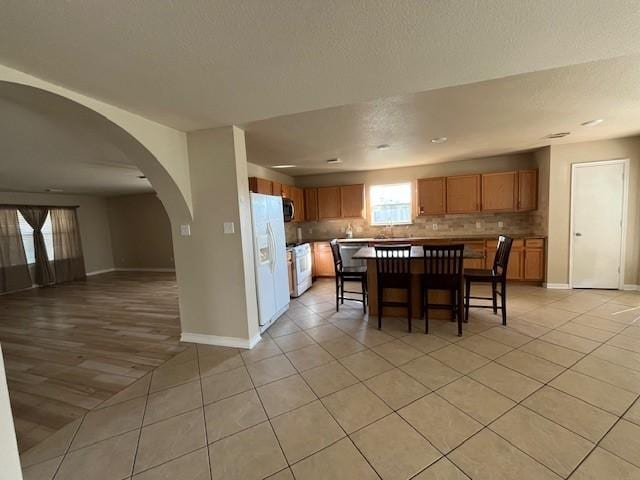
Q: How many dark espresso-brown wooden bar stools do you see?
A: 4